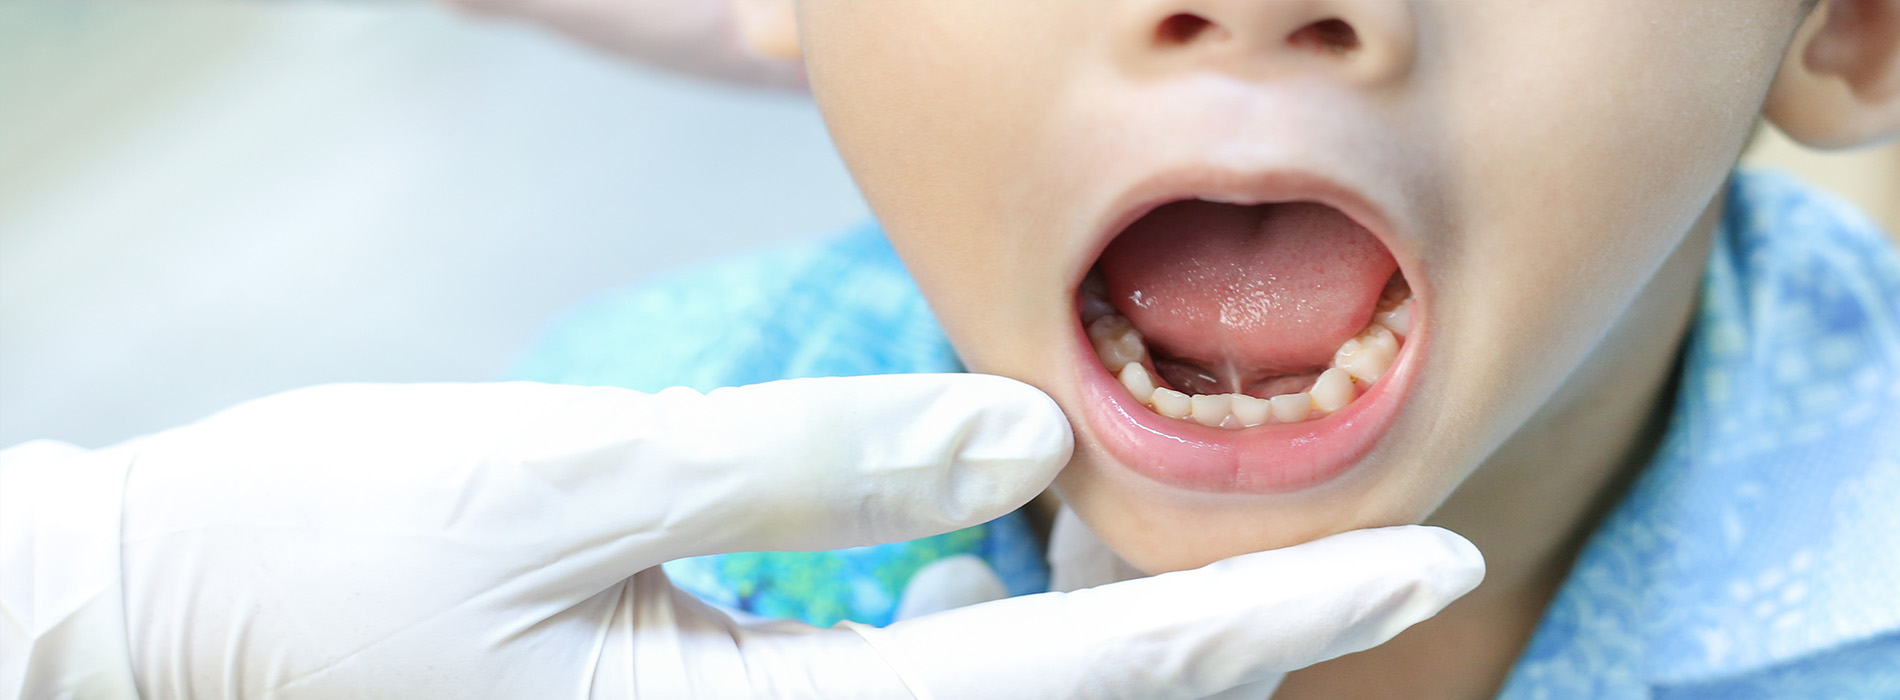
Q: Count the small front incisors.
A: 4